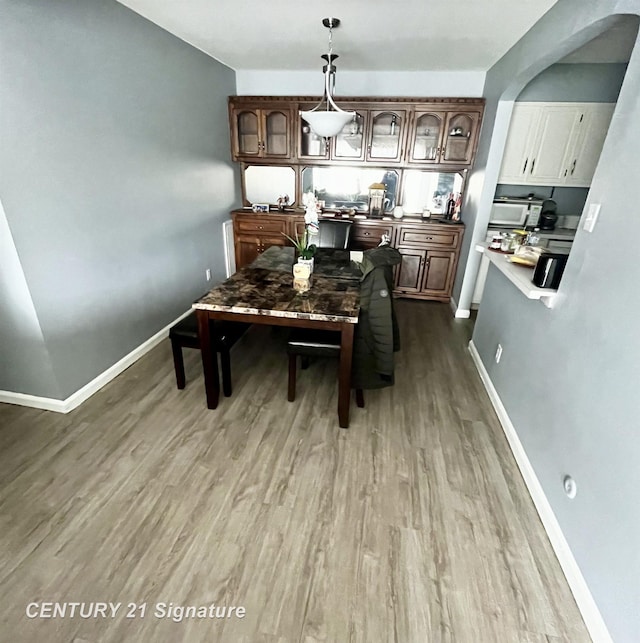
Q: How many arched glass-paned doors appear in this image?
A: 7